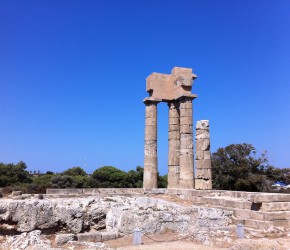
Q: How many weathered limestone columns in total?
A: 4